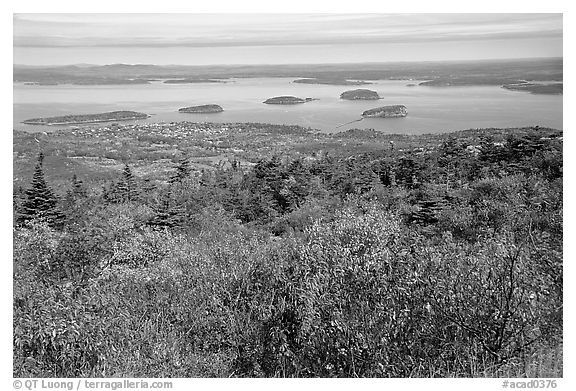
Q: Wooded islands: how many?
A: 5